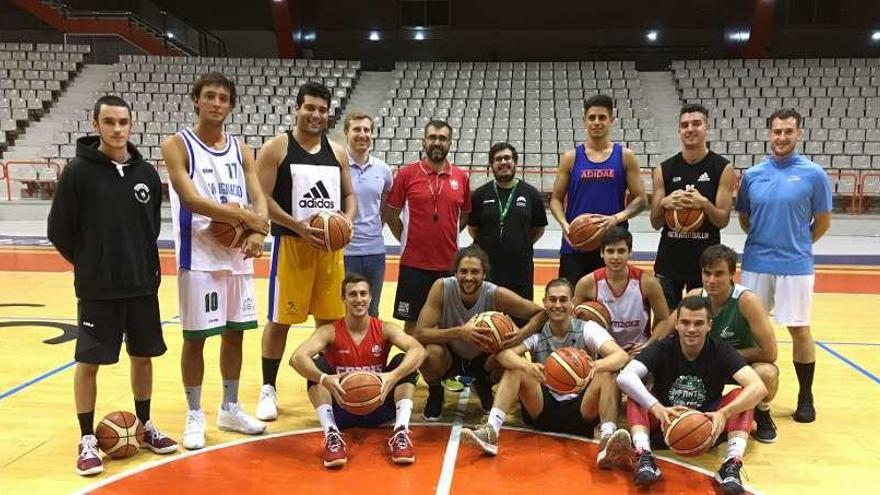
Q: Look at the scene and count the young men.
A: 15